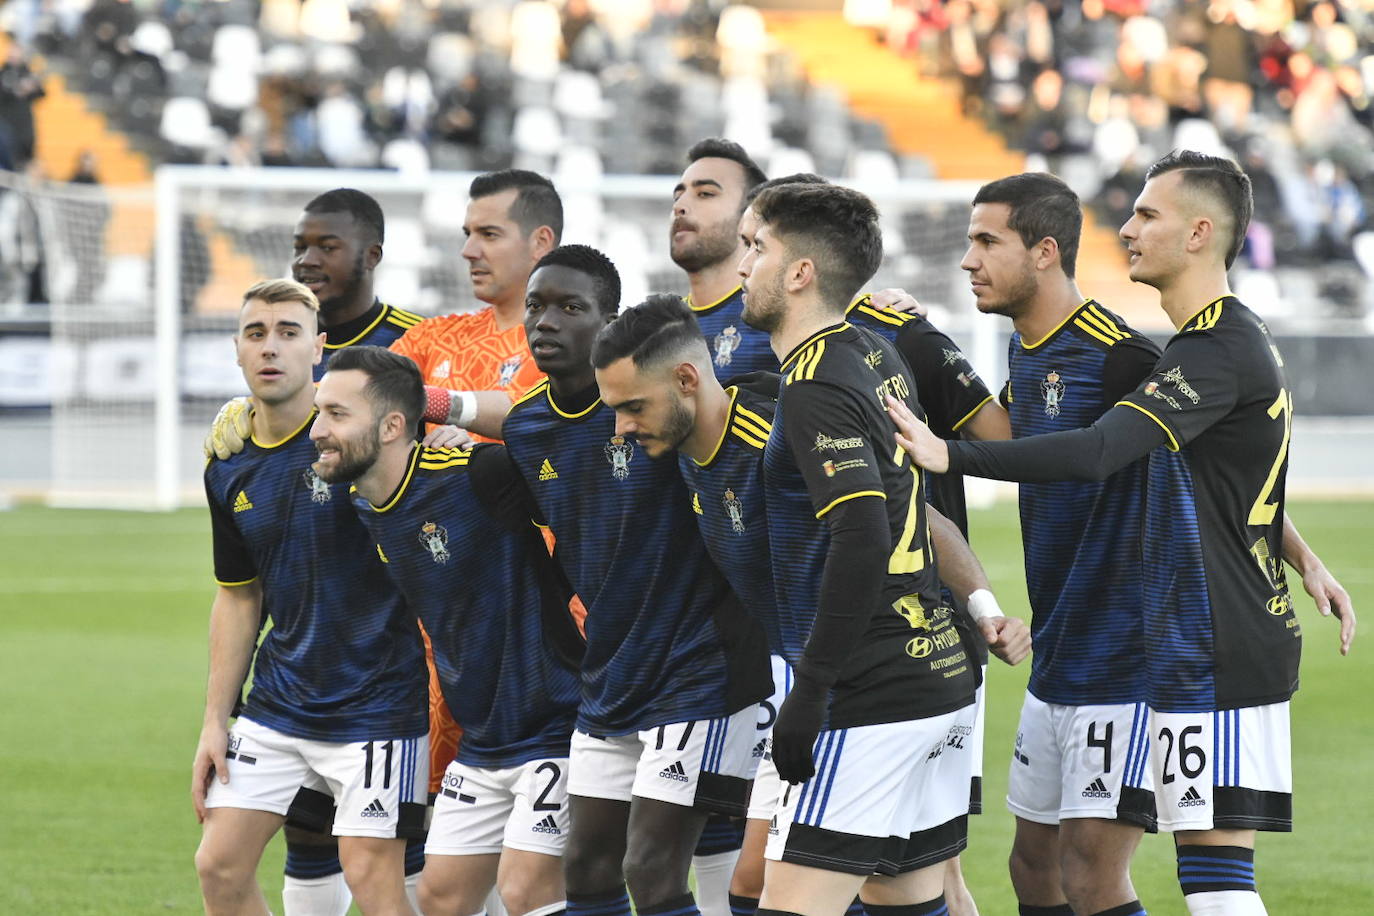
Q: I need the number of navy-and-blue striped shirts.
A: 10